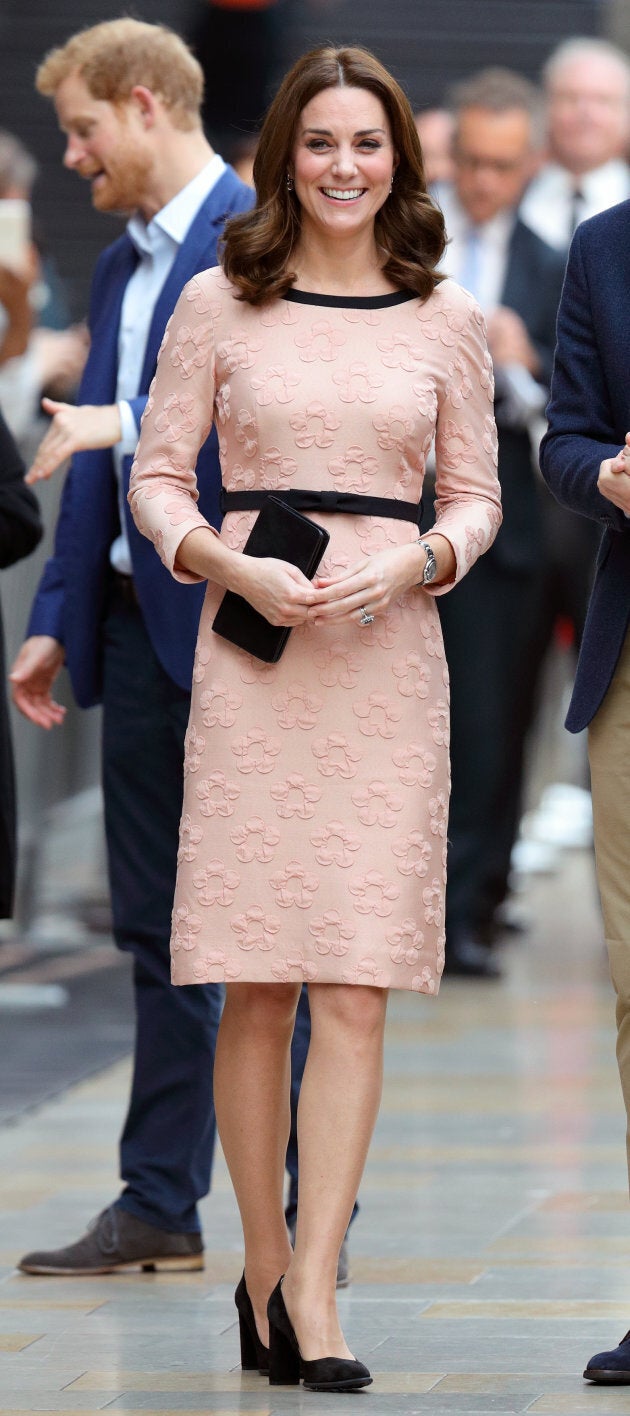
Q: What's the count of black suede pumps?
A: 2